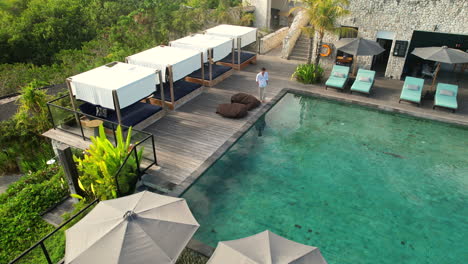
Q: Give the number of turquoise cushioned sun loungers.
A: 4